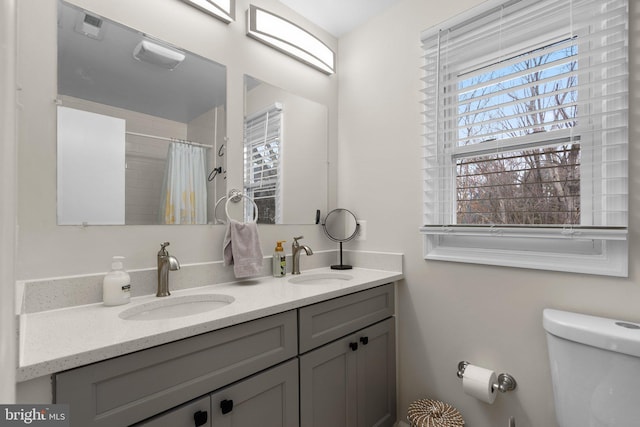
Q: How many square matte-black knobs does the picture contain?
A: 4